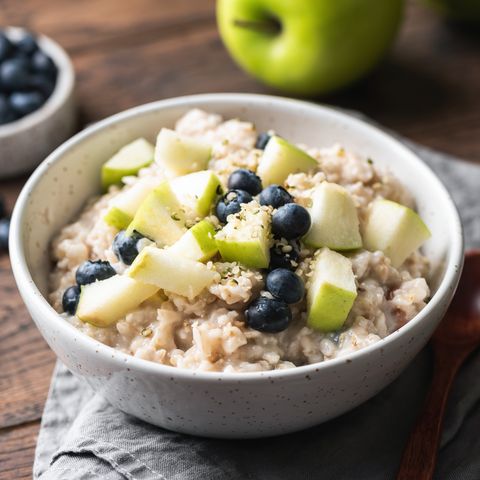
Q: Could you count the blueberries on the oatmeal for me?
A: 11